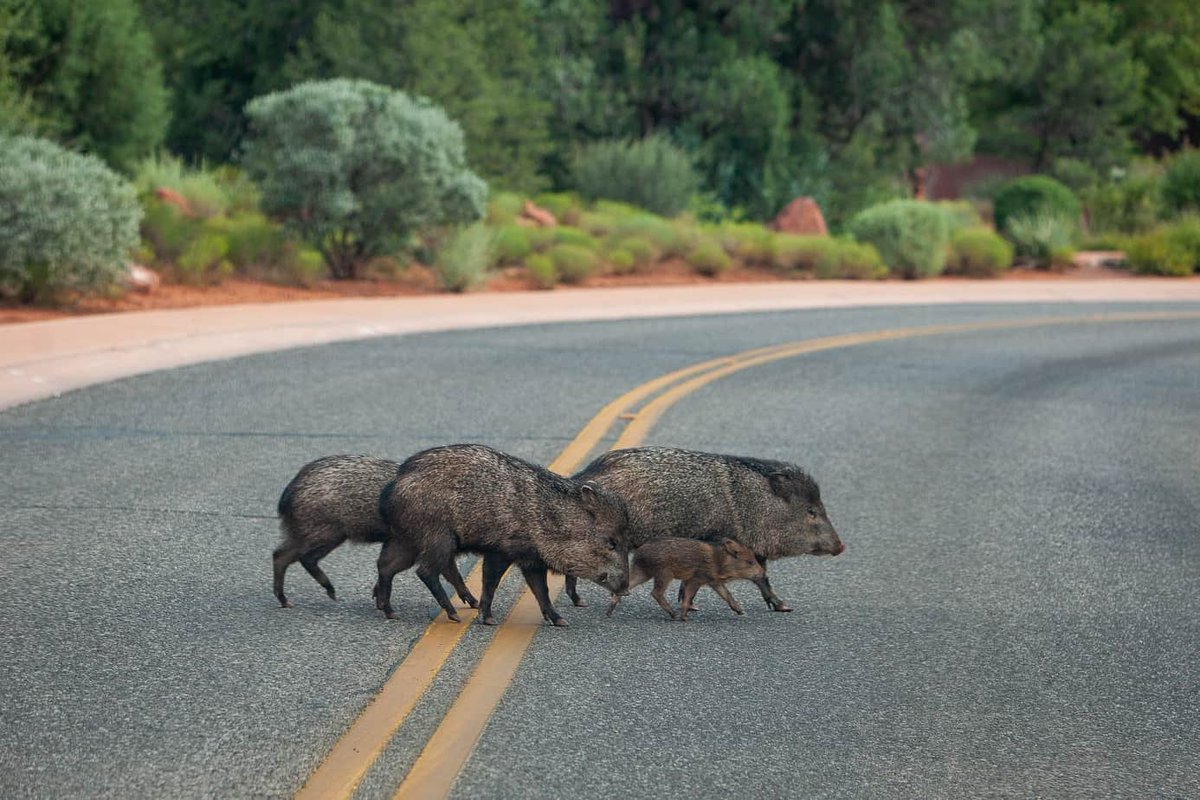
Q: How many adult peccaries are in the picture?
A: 3